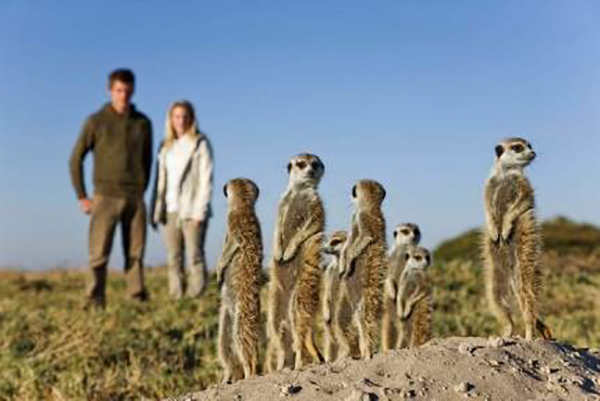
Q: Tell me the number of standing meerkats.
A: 7